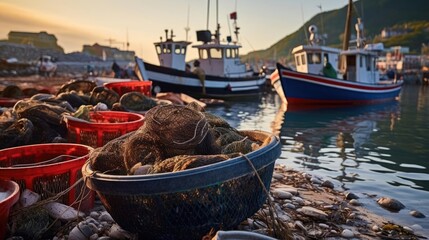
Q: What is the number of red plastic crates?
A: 4